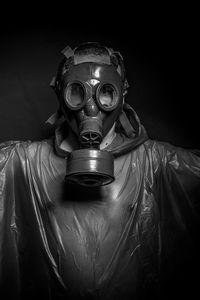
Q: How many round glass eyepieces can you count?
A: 2